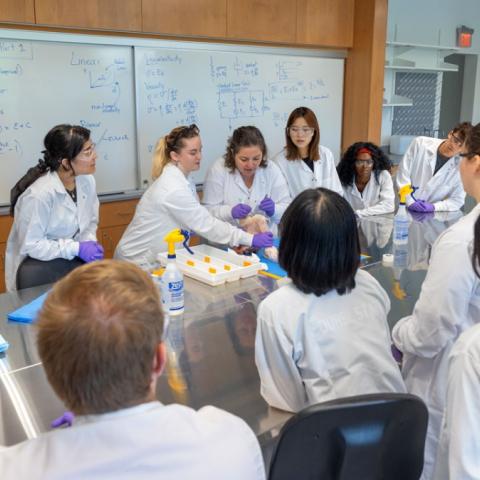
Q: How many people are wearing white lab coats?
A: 10